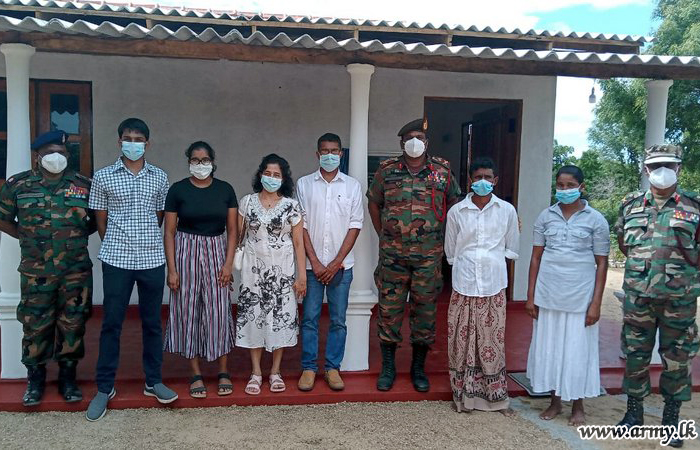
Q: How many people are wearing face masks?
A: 9